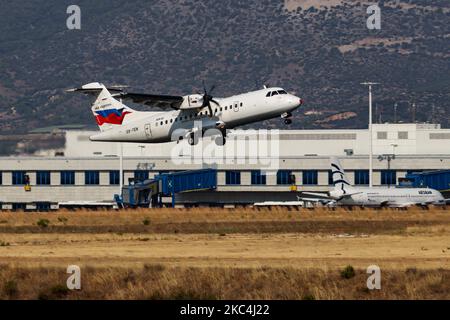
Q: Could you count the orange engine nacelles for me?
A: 0